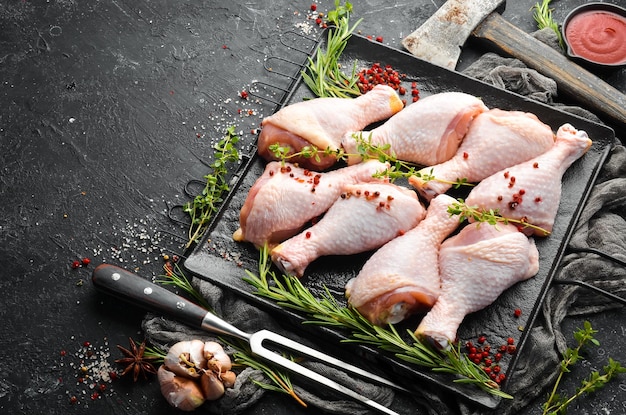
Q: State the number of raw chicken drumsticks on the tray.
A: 8